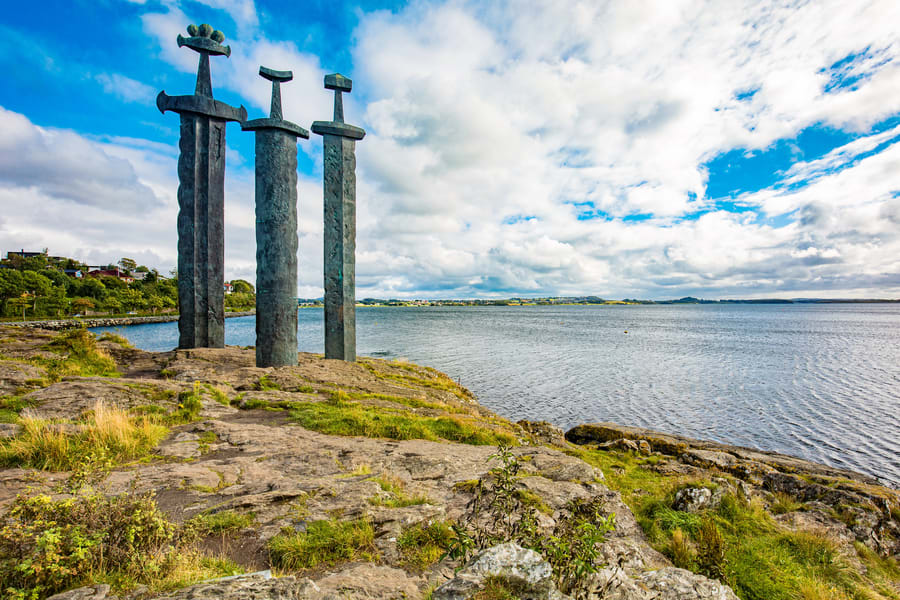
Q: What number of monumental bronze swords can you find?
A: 3